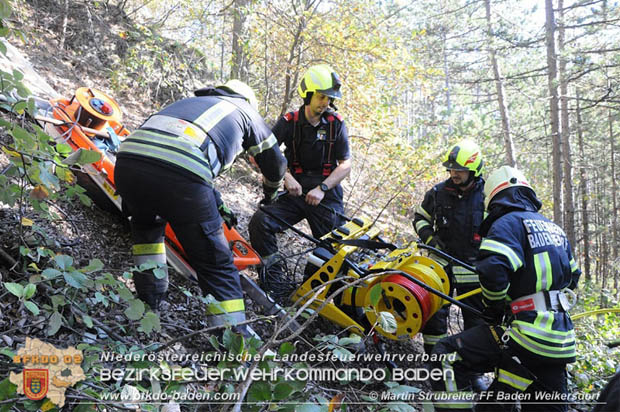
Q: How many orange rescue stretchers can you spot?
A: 1